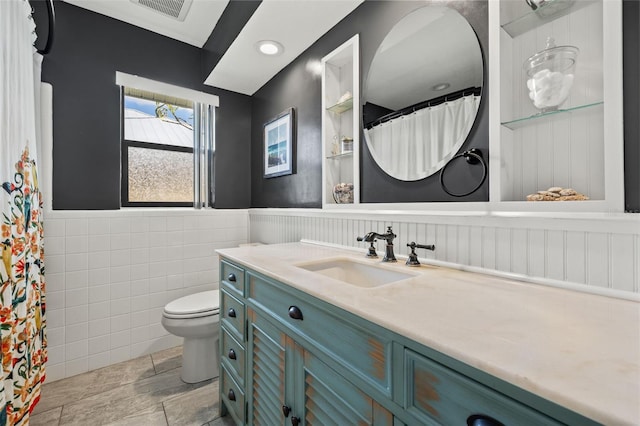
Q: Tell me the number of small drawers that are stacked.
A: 4